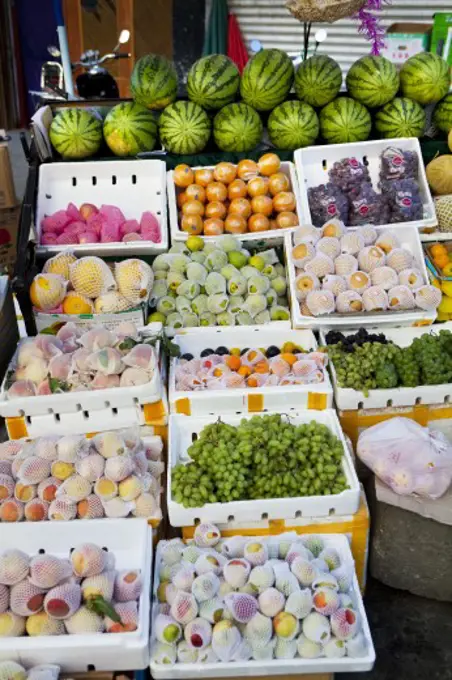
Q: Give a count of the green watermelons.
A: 14